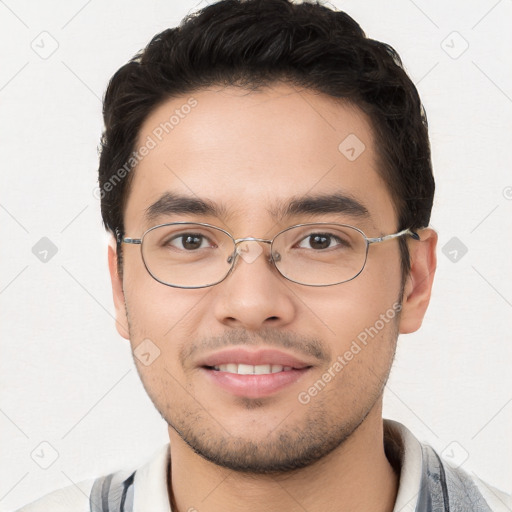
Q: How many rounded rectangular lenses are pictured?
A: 2